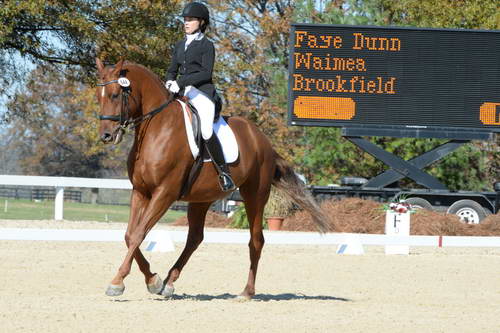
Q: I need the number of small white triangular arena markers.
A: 2